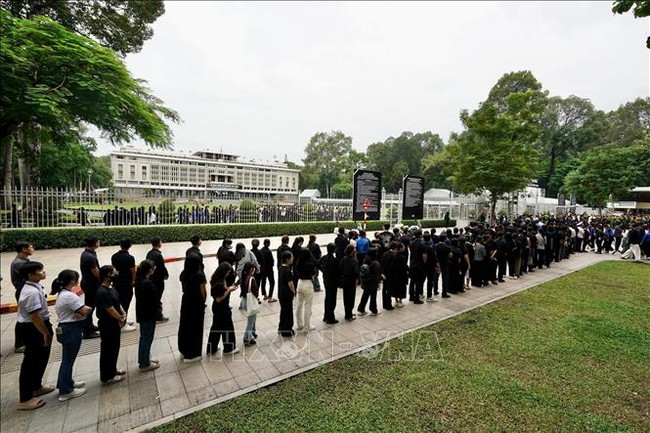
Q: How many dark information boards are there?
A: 2